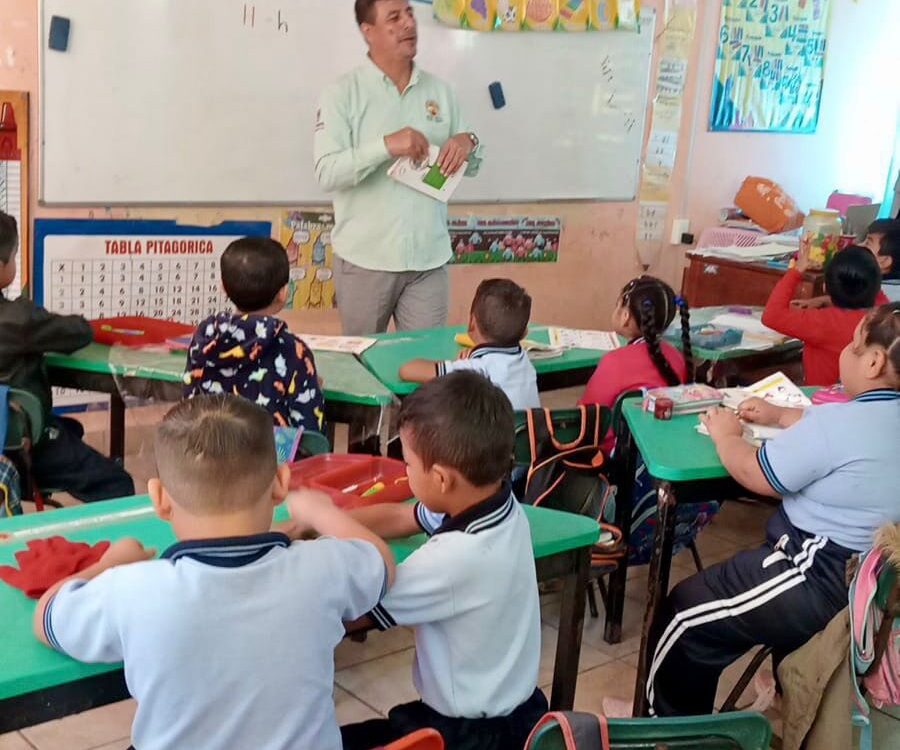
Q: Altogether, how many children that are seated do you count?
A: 9